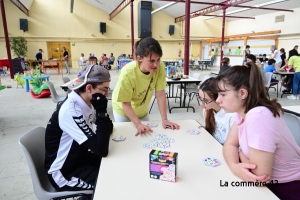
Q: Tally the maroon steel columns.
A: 4